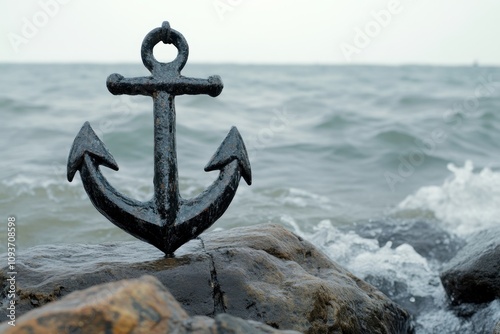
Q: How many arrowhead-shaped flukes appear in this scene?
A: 2